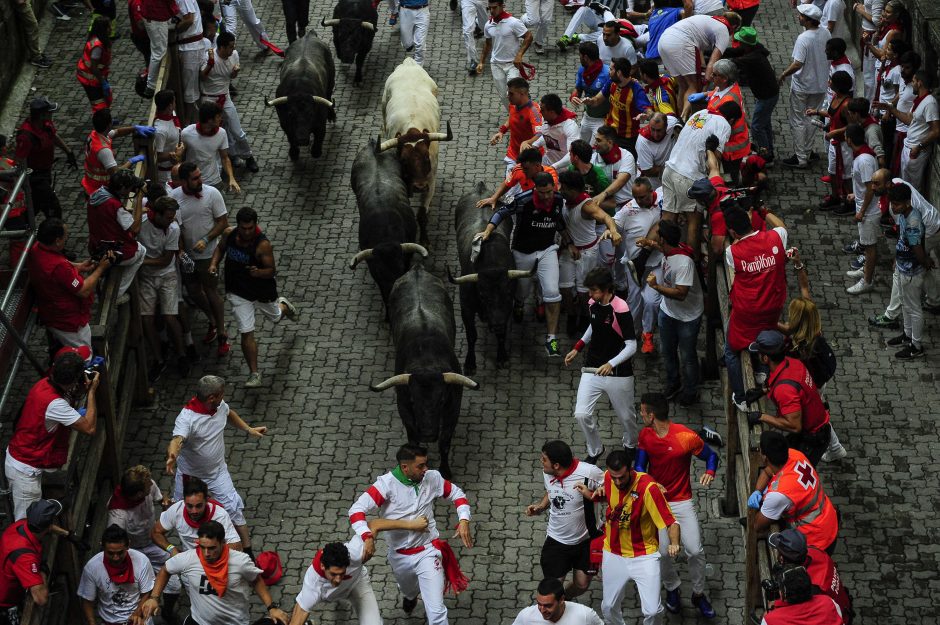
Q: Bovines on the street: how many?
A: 6